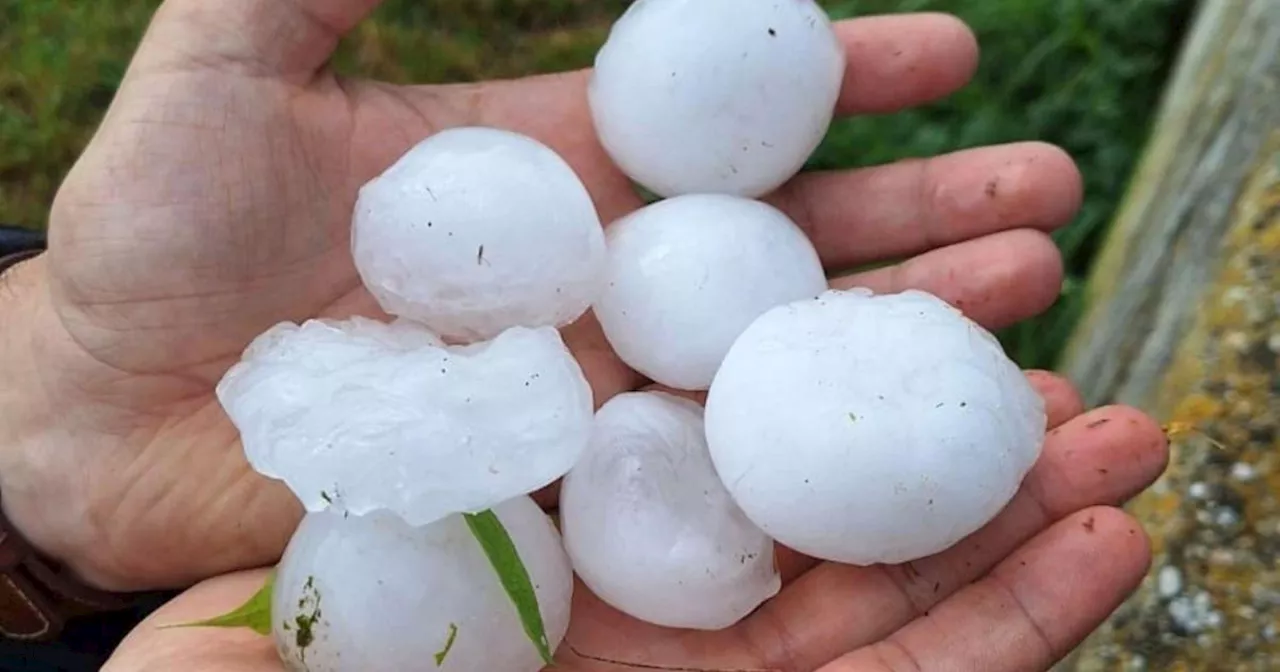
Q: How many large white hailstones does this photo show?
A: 7